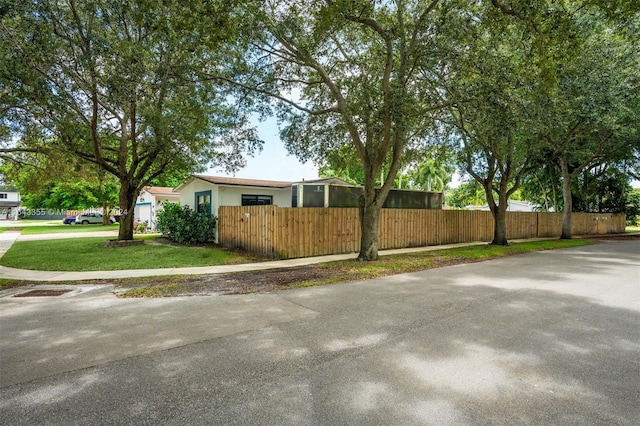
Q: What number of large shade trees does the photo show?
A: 4